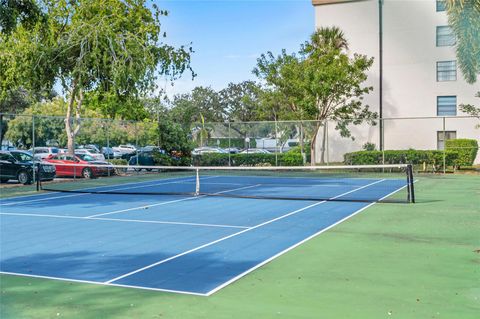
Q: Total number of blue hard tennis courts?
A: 1